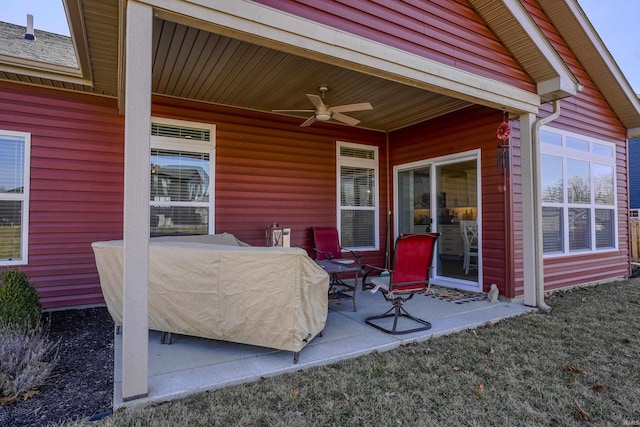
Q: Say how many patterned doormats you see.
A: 1